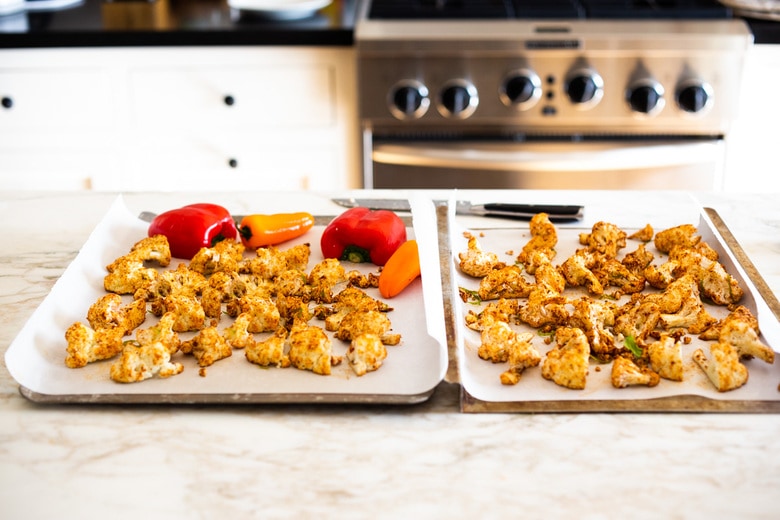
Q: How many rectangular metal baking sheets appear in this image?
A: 2